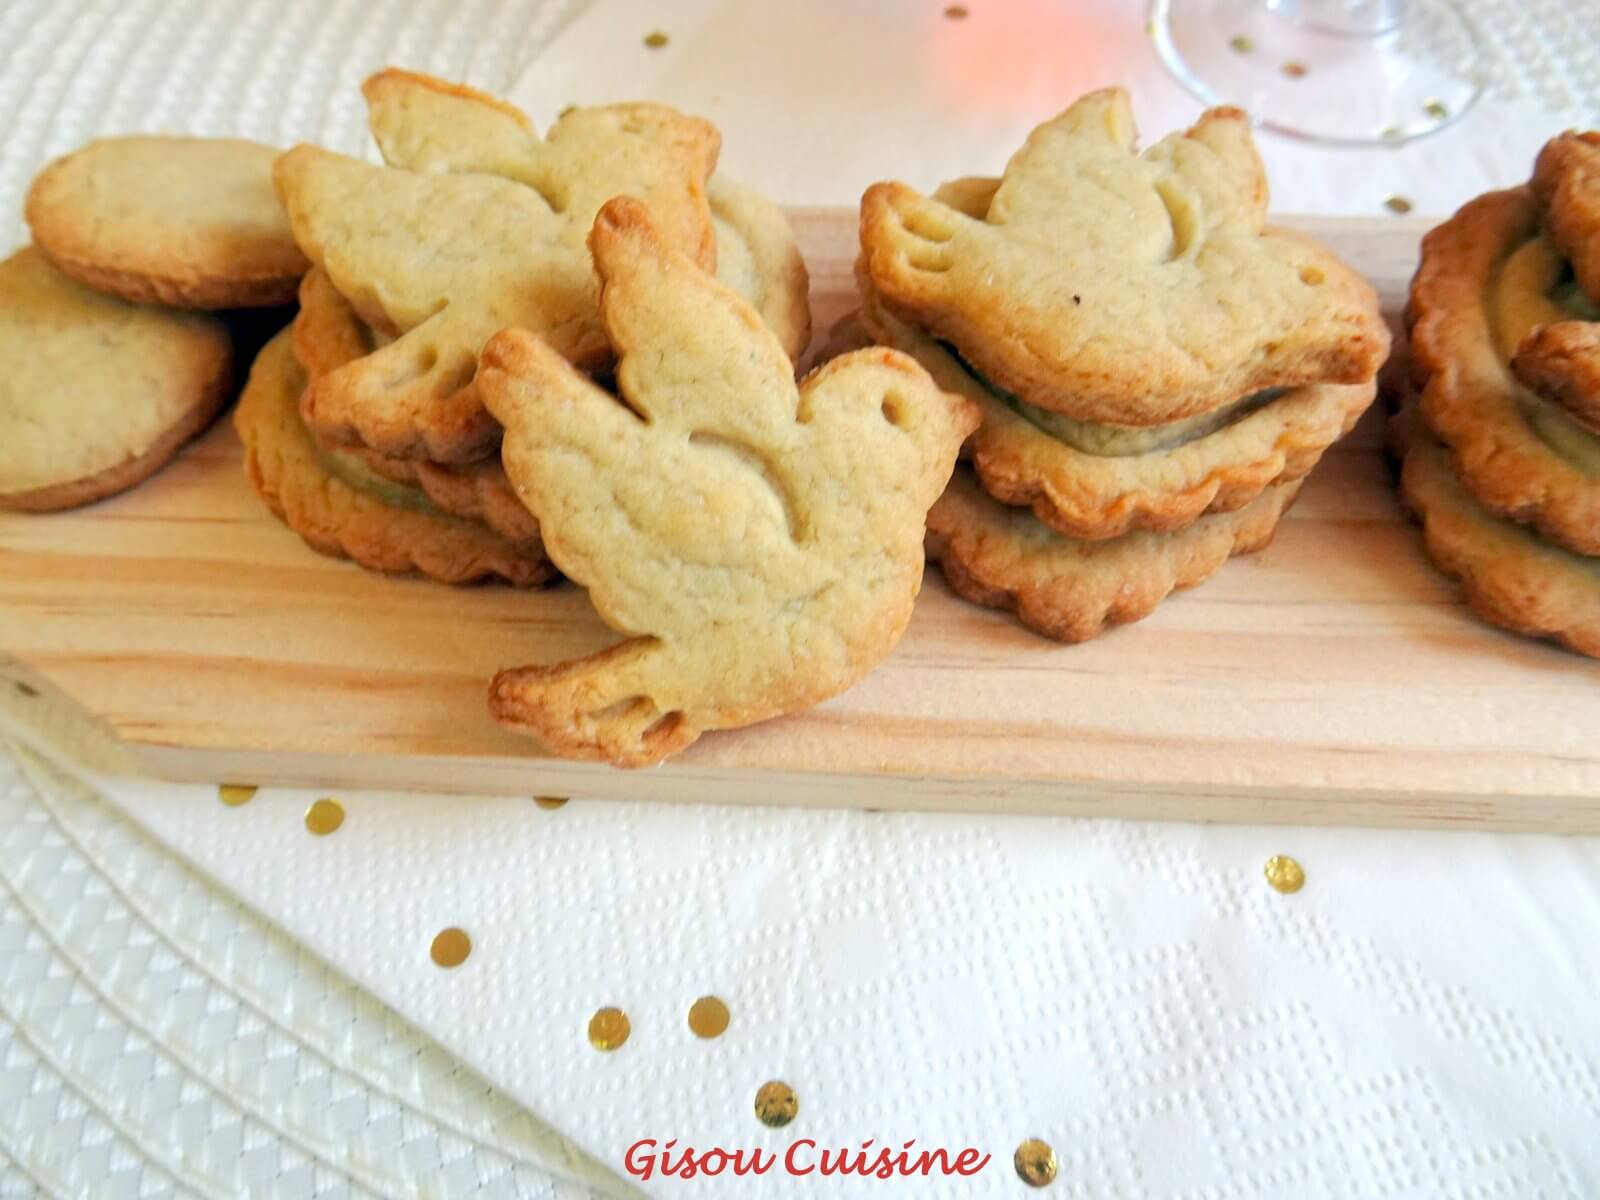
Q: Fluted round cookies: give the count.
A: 6